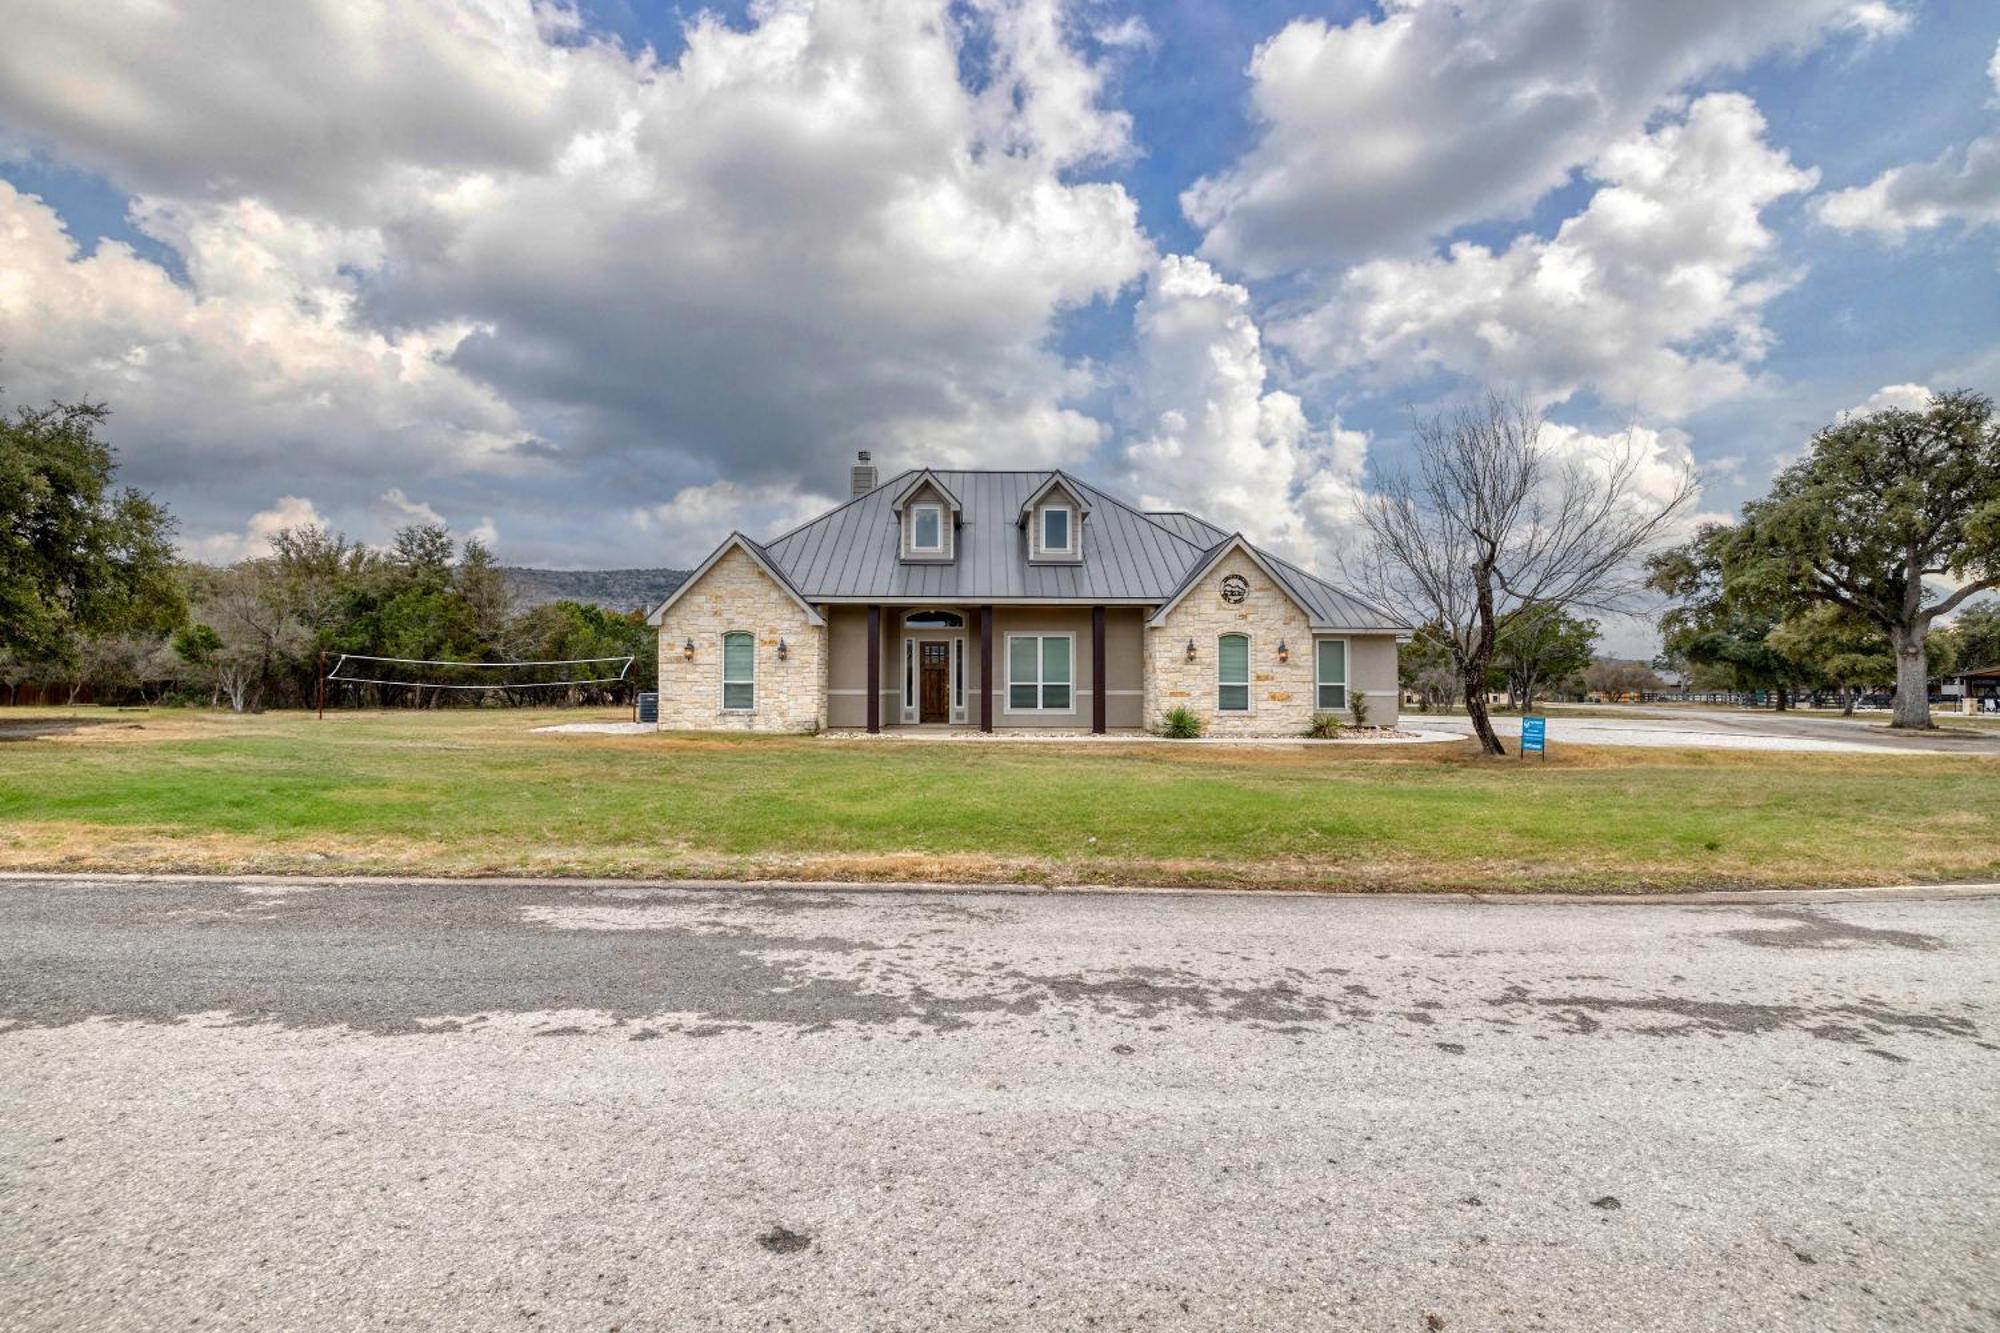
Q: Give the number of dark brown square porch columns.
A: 3